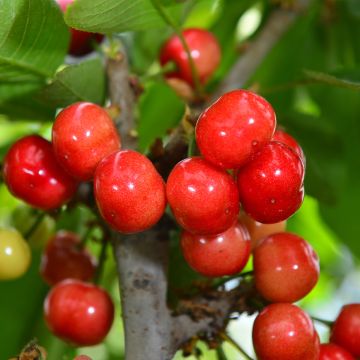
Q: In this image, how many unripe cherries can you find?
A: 1